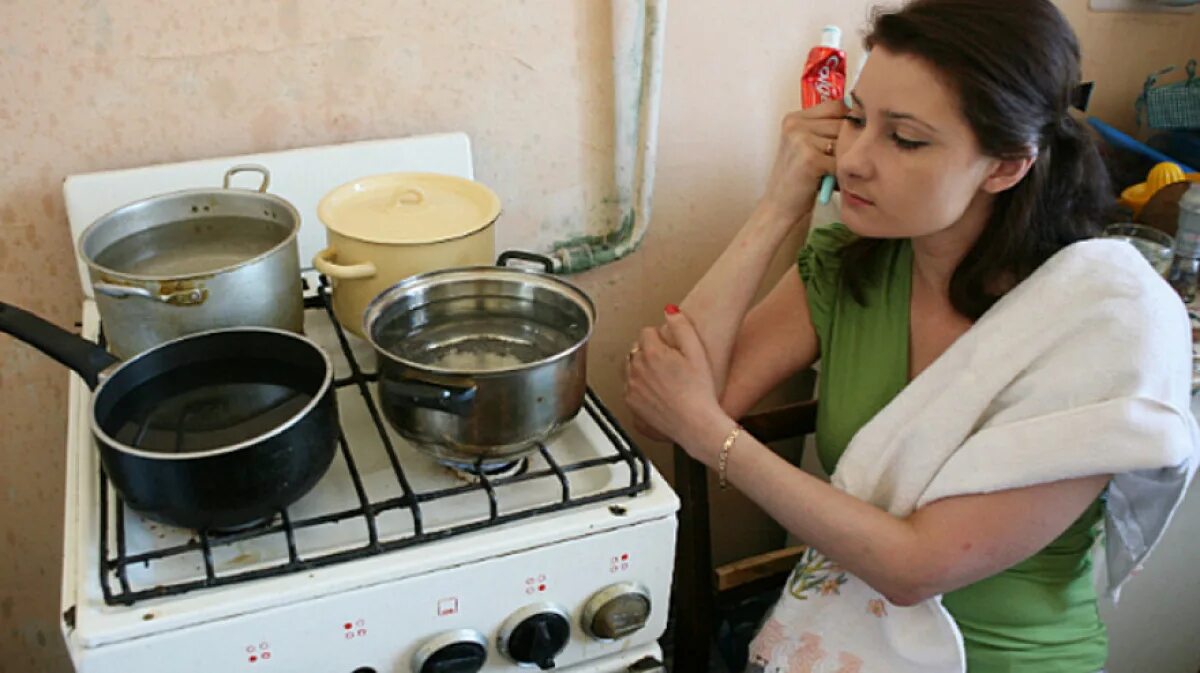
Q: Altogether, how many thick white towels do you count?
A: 1